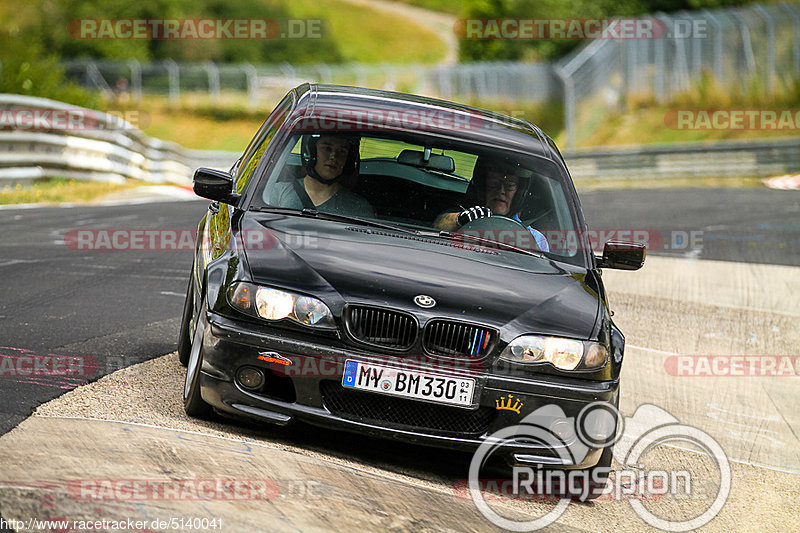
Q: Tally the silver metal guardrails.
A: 2